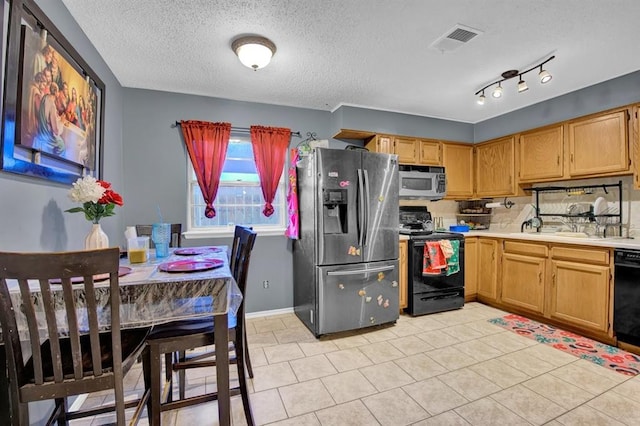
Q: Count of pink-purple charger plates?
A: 3